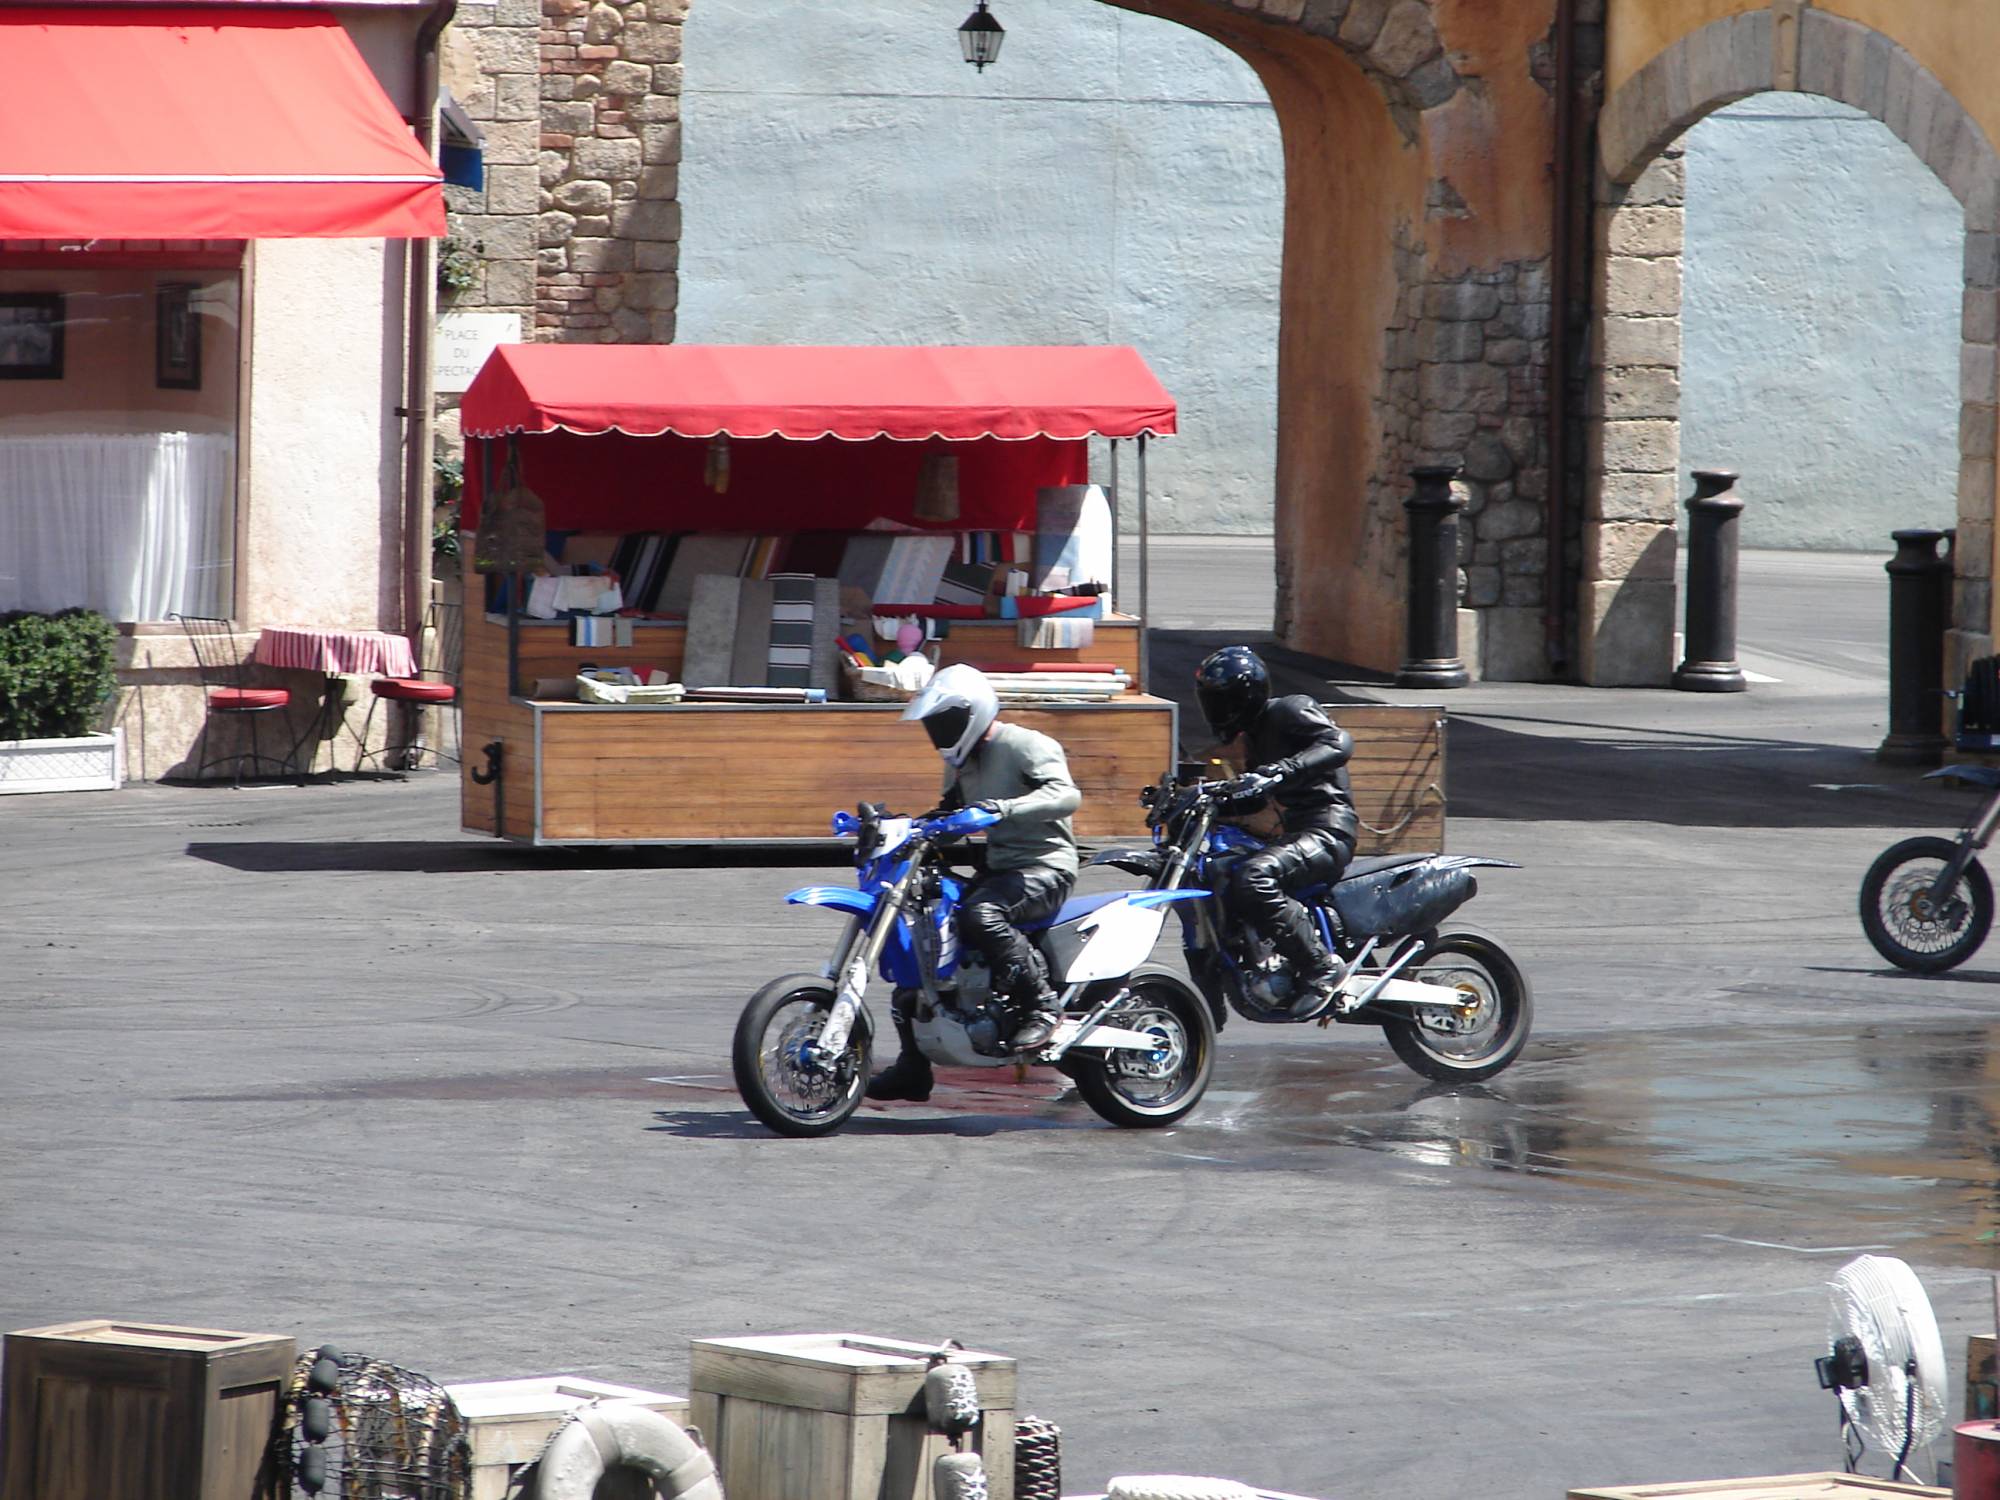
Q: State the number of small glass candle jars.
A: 0